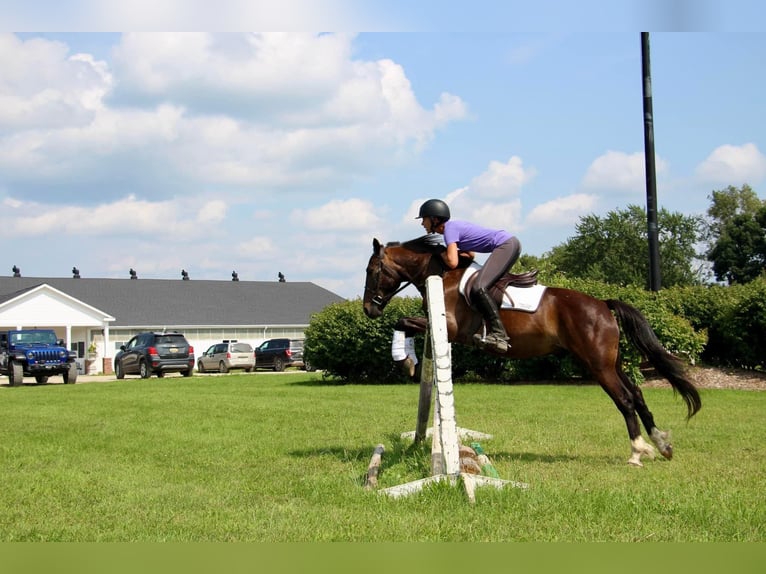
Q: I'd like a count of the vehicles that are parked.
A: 4